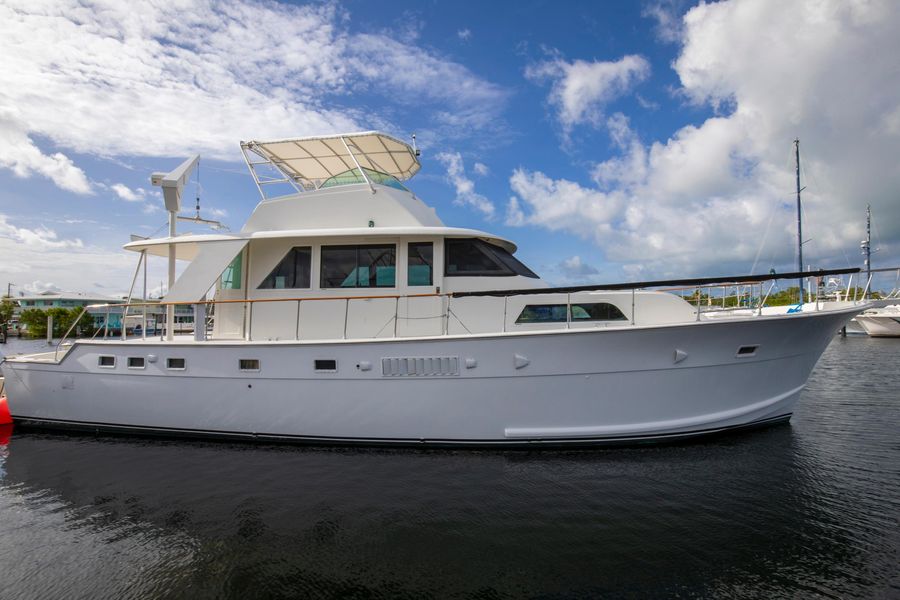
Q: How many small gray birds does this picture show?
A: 0